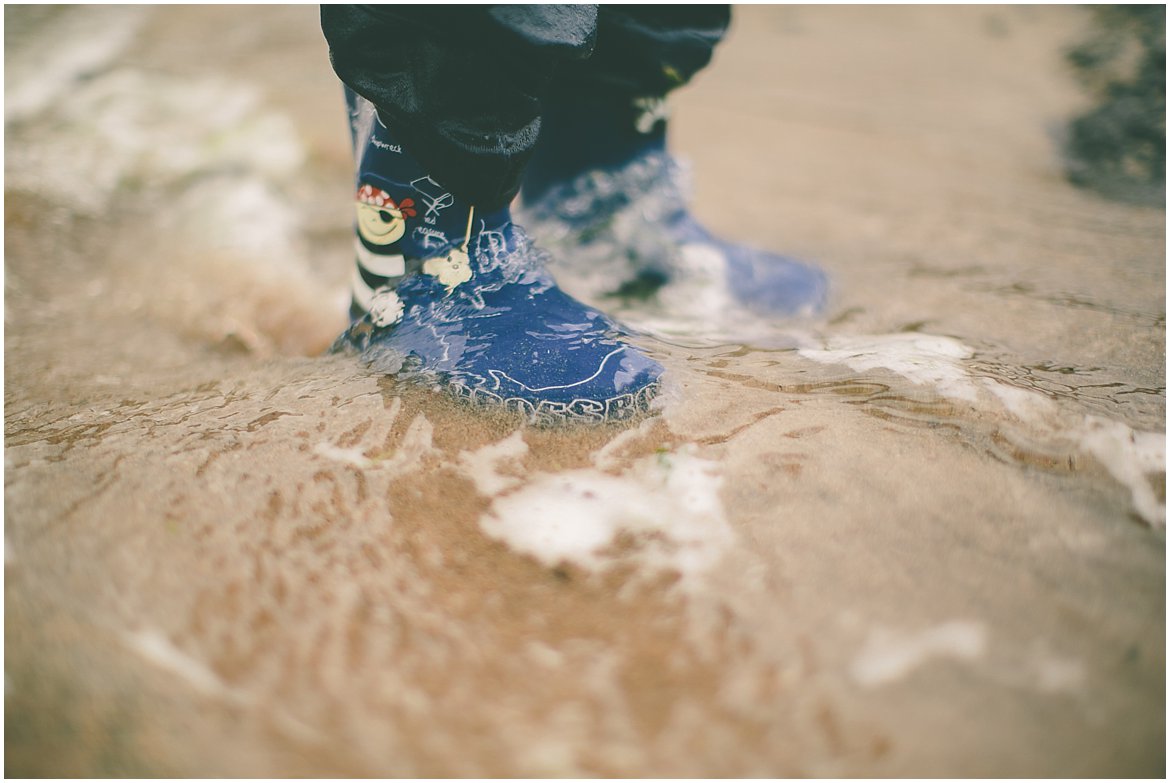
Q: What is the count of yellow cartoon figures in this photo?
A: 2